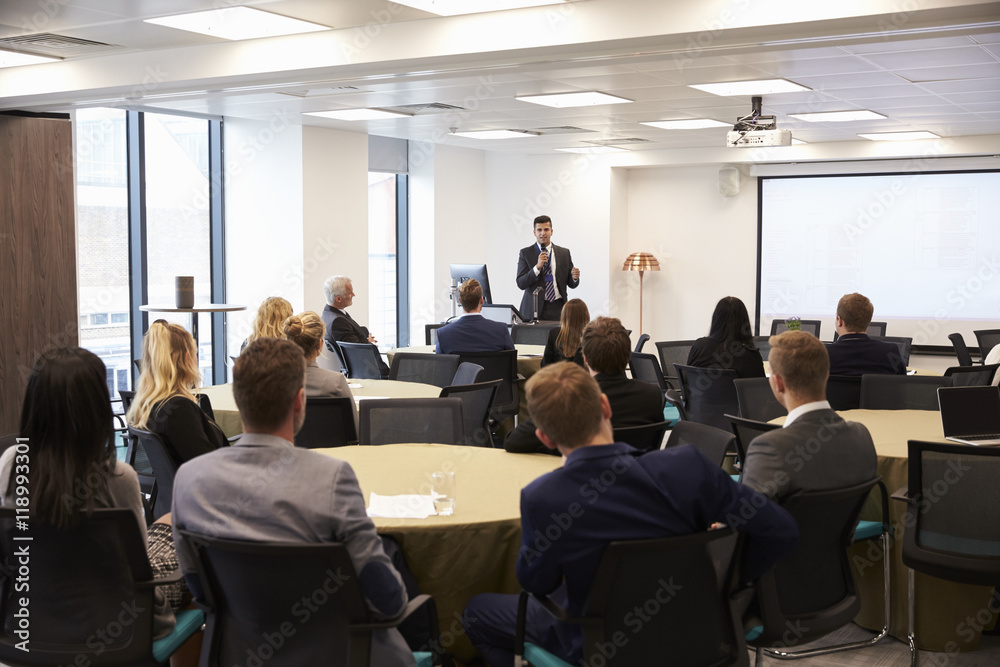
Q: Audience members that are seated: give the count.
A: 13